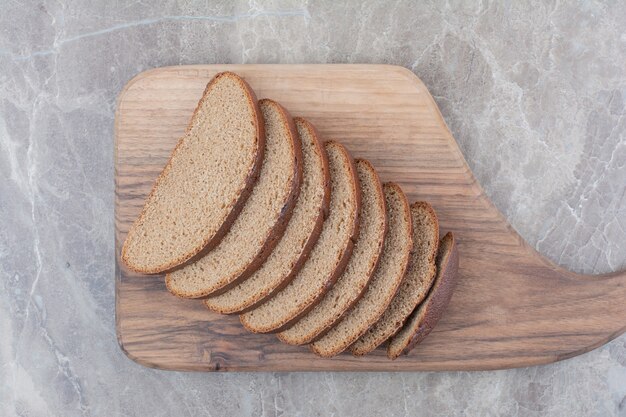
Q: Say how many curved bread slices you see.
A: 8